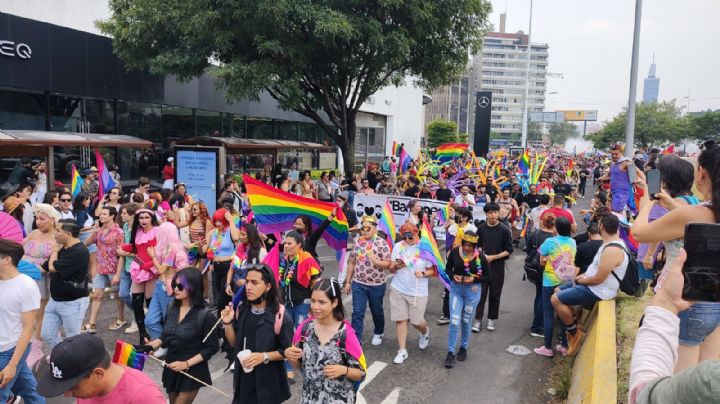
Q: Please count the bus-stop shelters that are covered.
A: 2